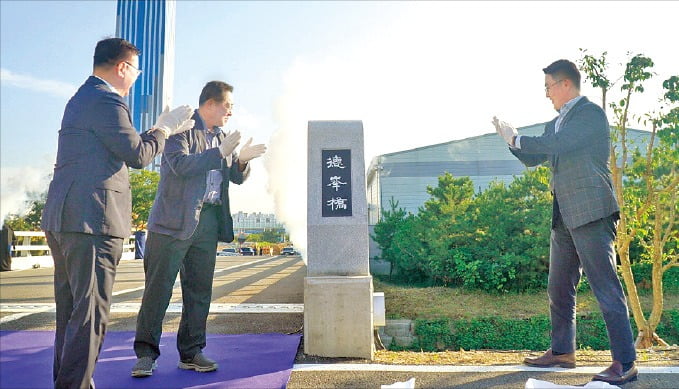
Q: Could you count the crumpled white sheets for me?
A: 2